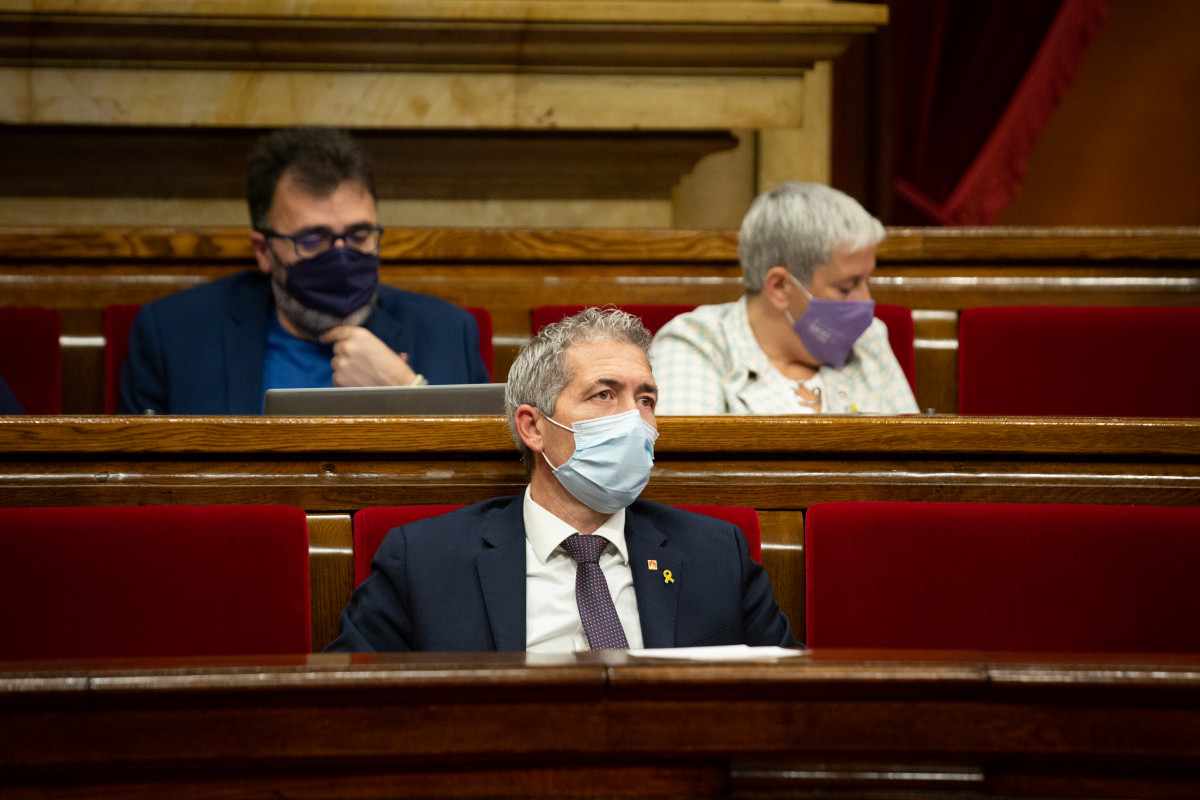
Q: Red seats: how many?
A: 7